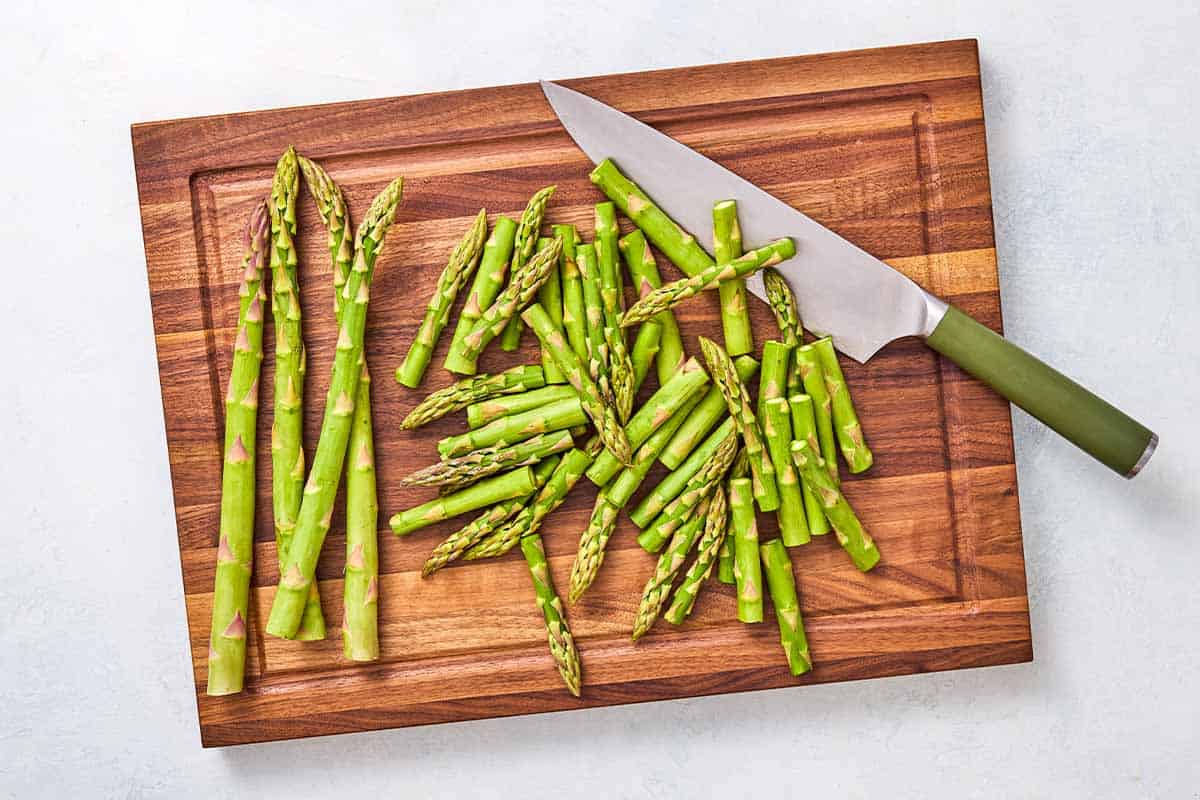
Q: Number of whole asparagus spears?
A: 4